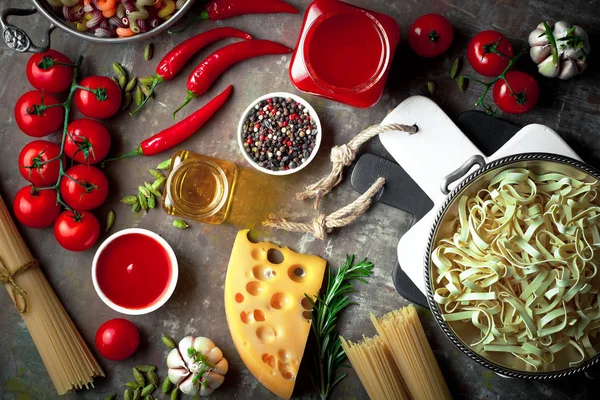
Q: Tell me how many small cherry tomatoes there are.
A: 12